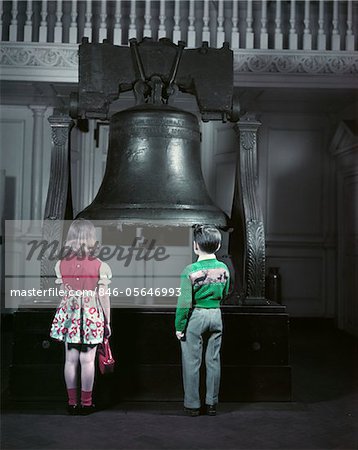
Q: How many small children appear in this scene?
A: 2